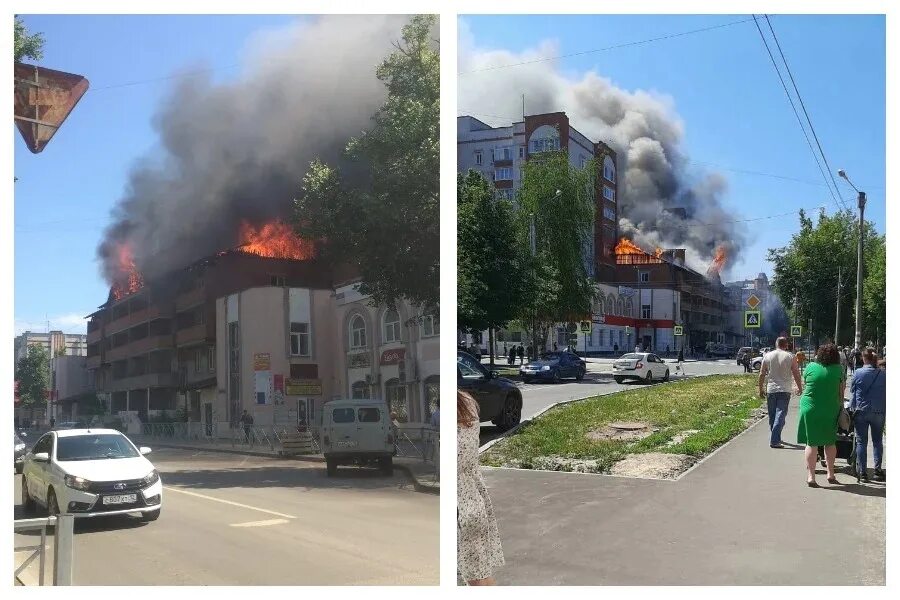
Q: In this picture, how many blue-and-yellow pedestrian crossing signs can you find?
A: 4